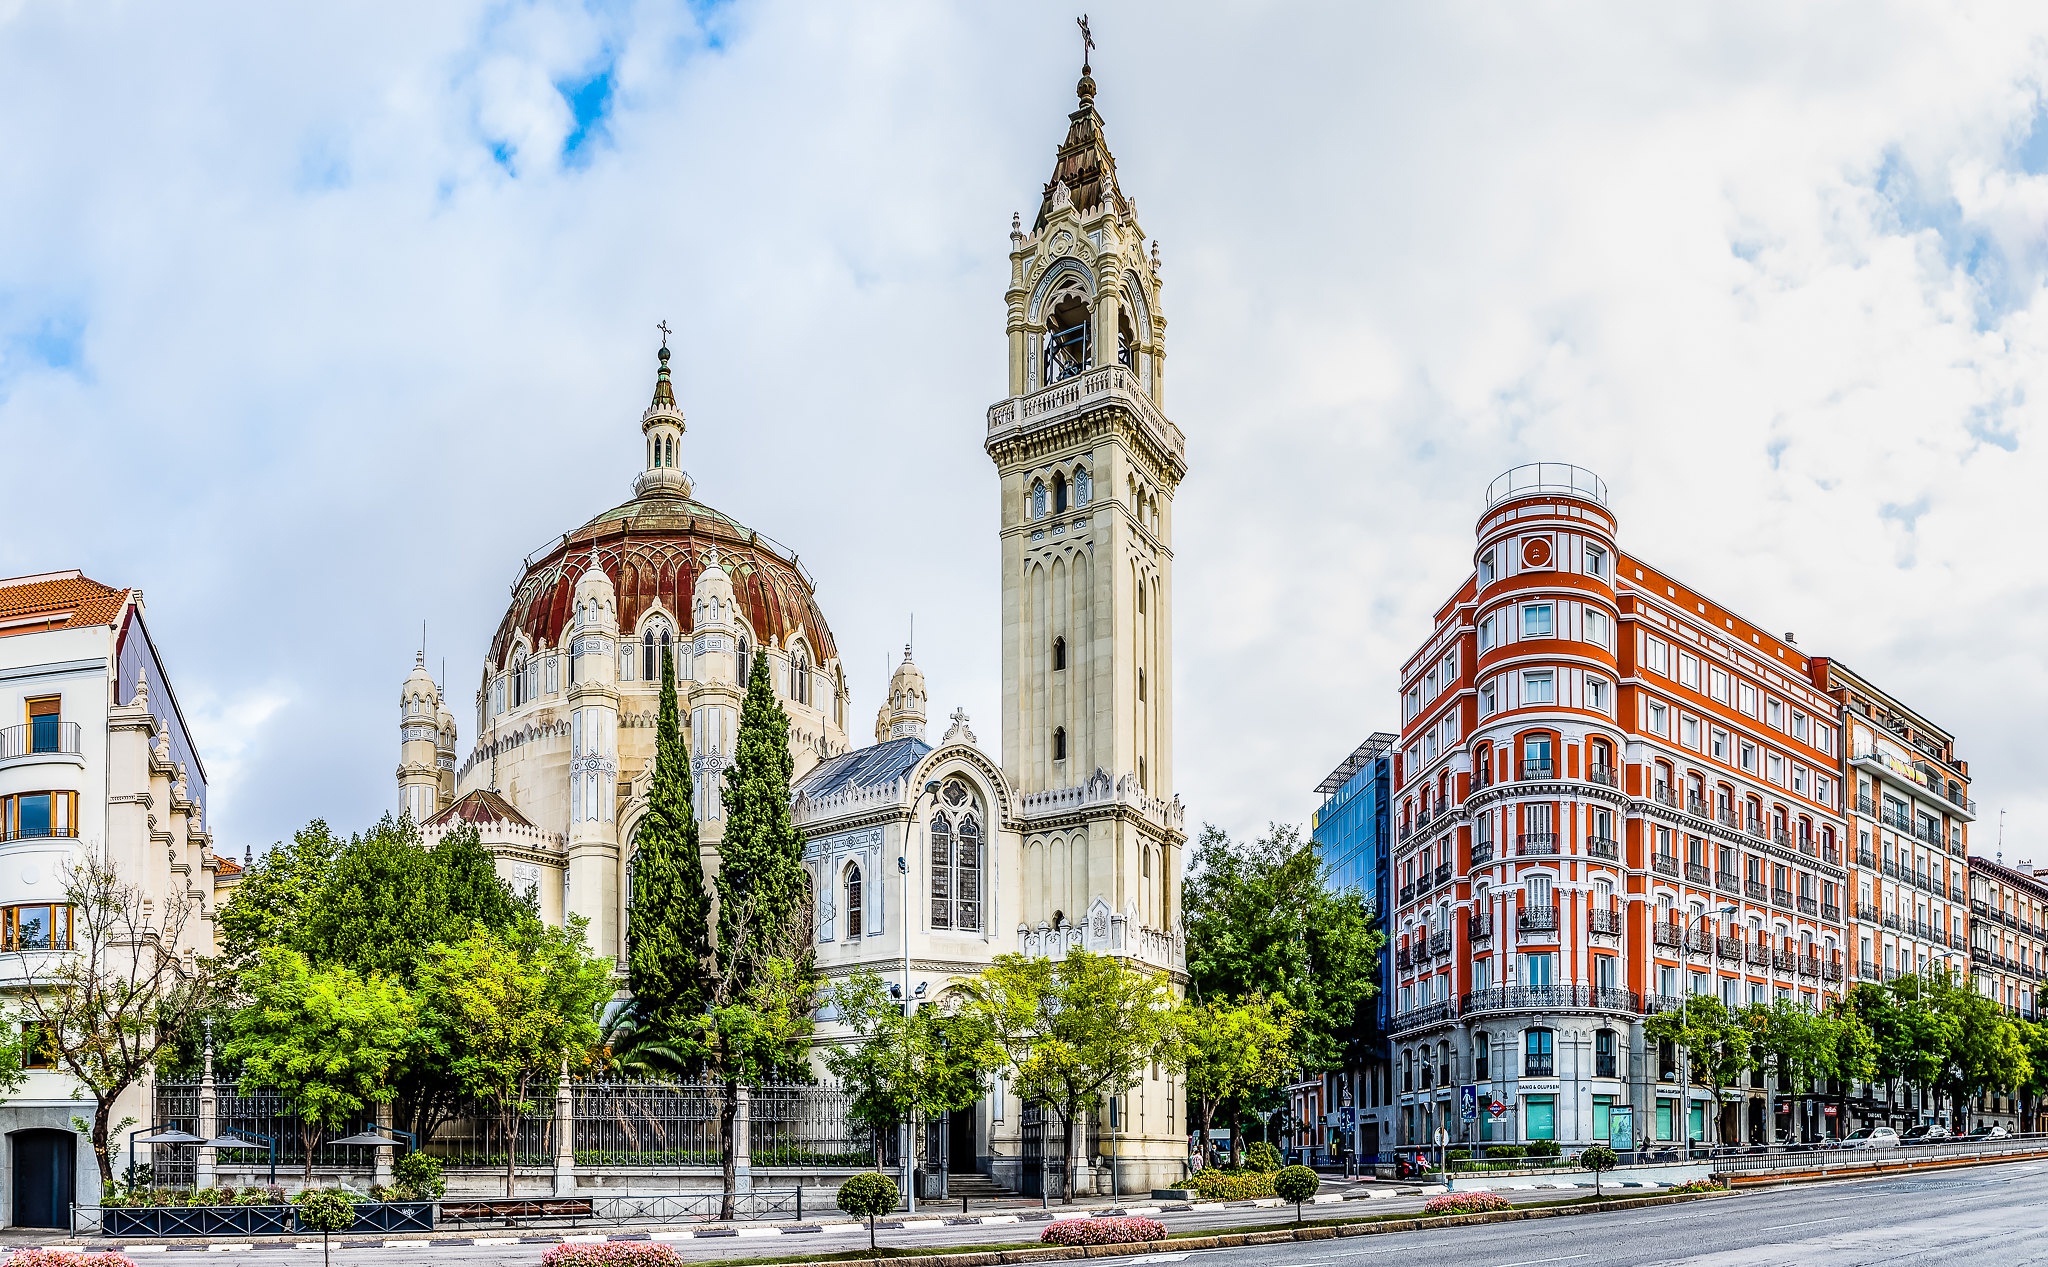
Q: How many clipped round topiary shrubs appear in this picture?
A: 4